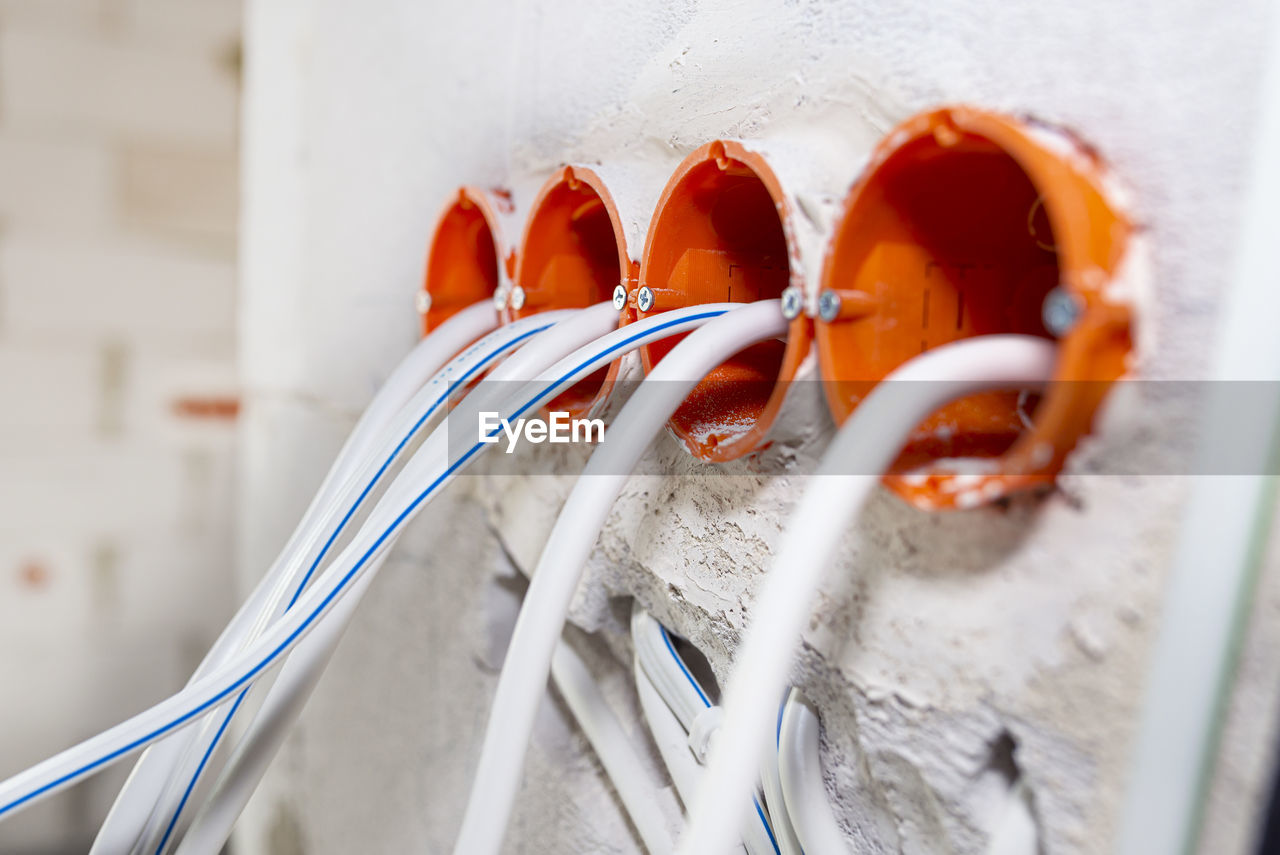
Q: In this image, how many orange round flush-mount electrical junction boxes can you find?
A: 4